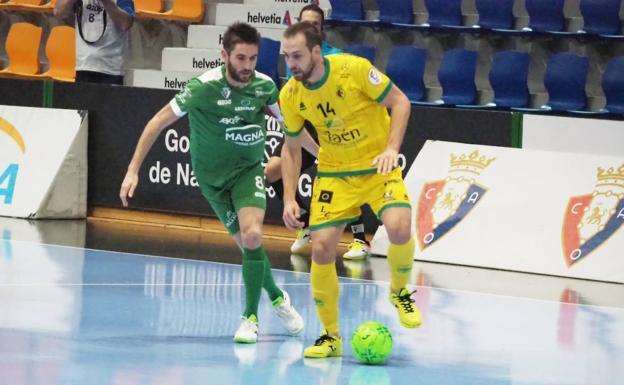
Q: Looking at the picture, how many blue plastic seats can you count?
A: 13